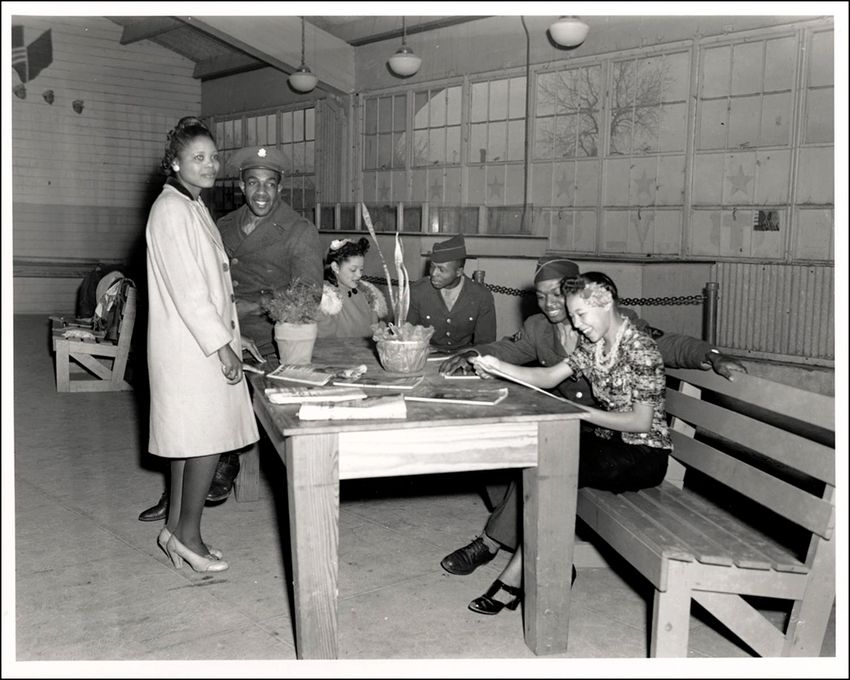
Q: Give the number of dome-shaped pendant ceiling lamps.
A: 3